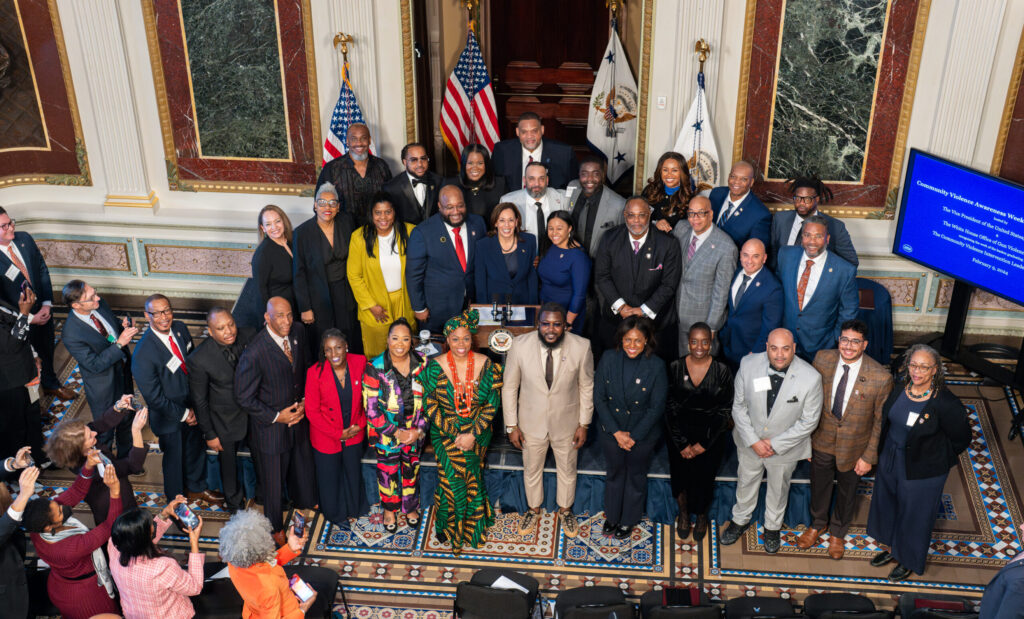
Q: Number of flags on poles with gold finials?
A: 4